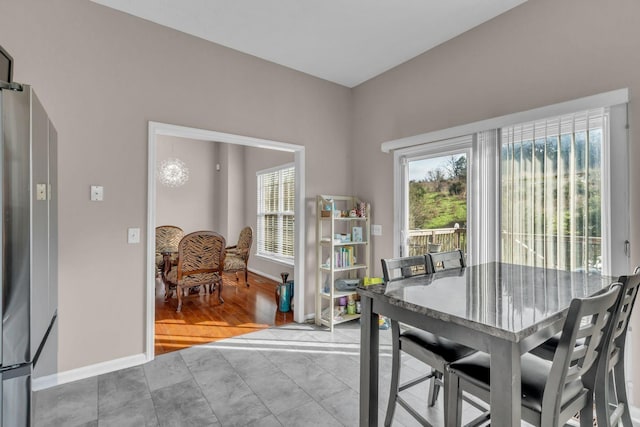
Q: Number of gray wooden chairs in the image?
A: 4